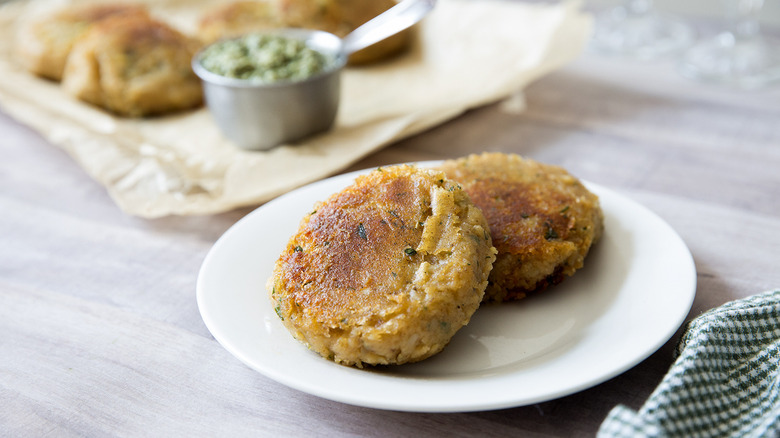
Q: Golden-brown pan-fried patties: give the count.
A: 6